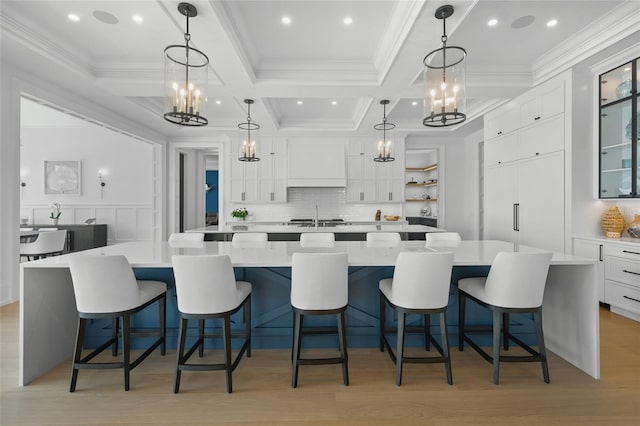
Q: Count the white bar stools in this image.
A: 10